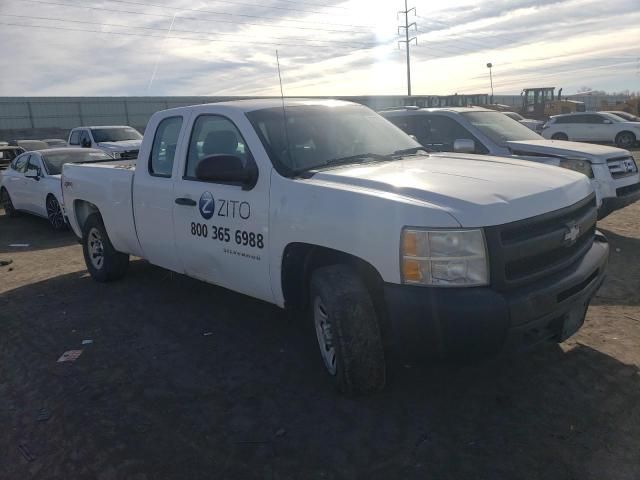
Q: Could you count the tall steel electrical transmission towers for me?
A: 1